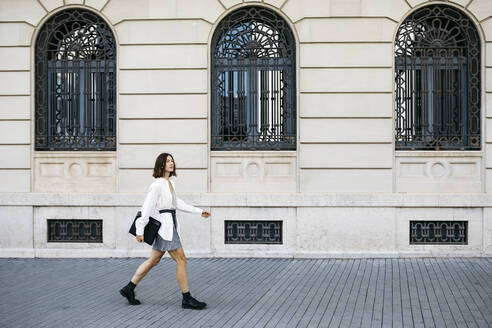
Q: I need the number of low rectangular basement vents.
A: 3